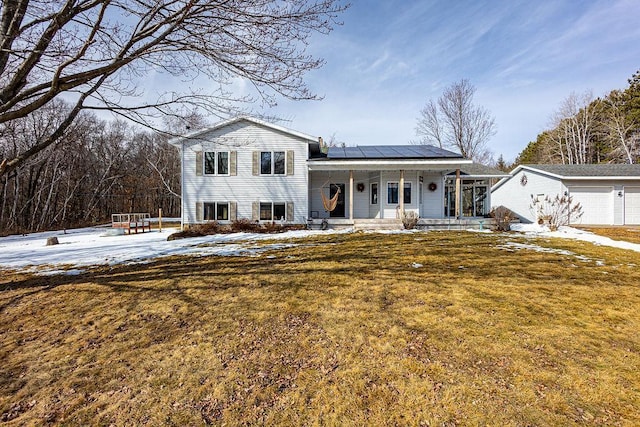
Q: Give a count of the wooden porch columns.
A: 3